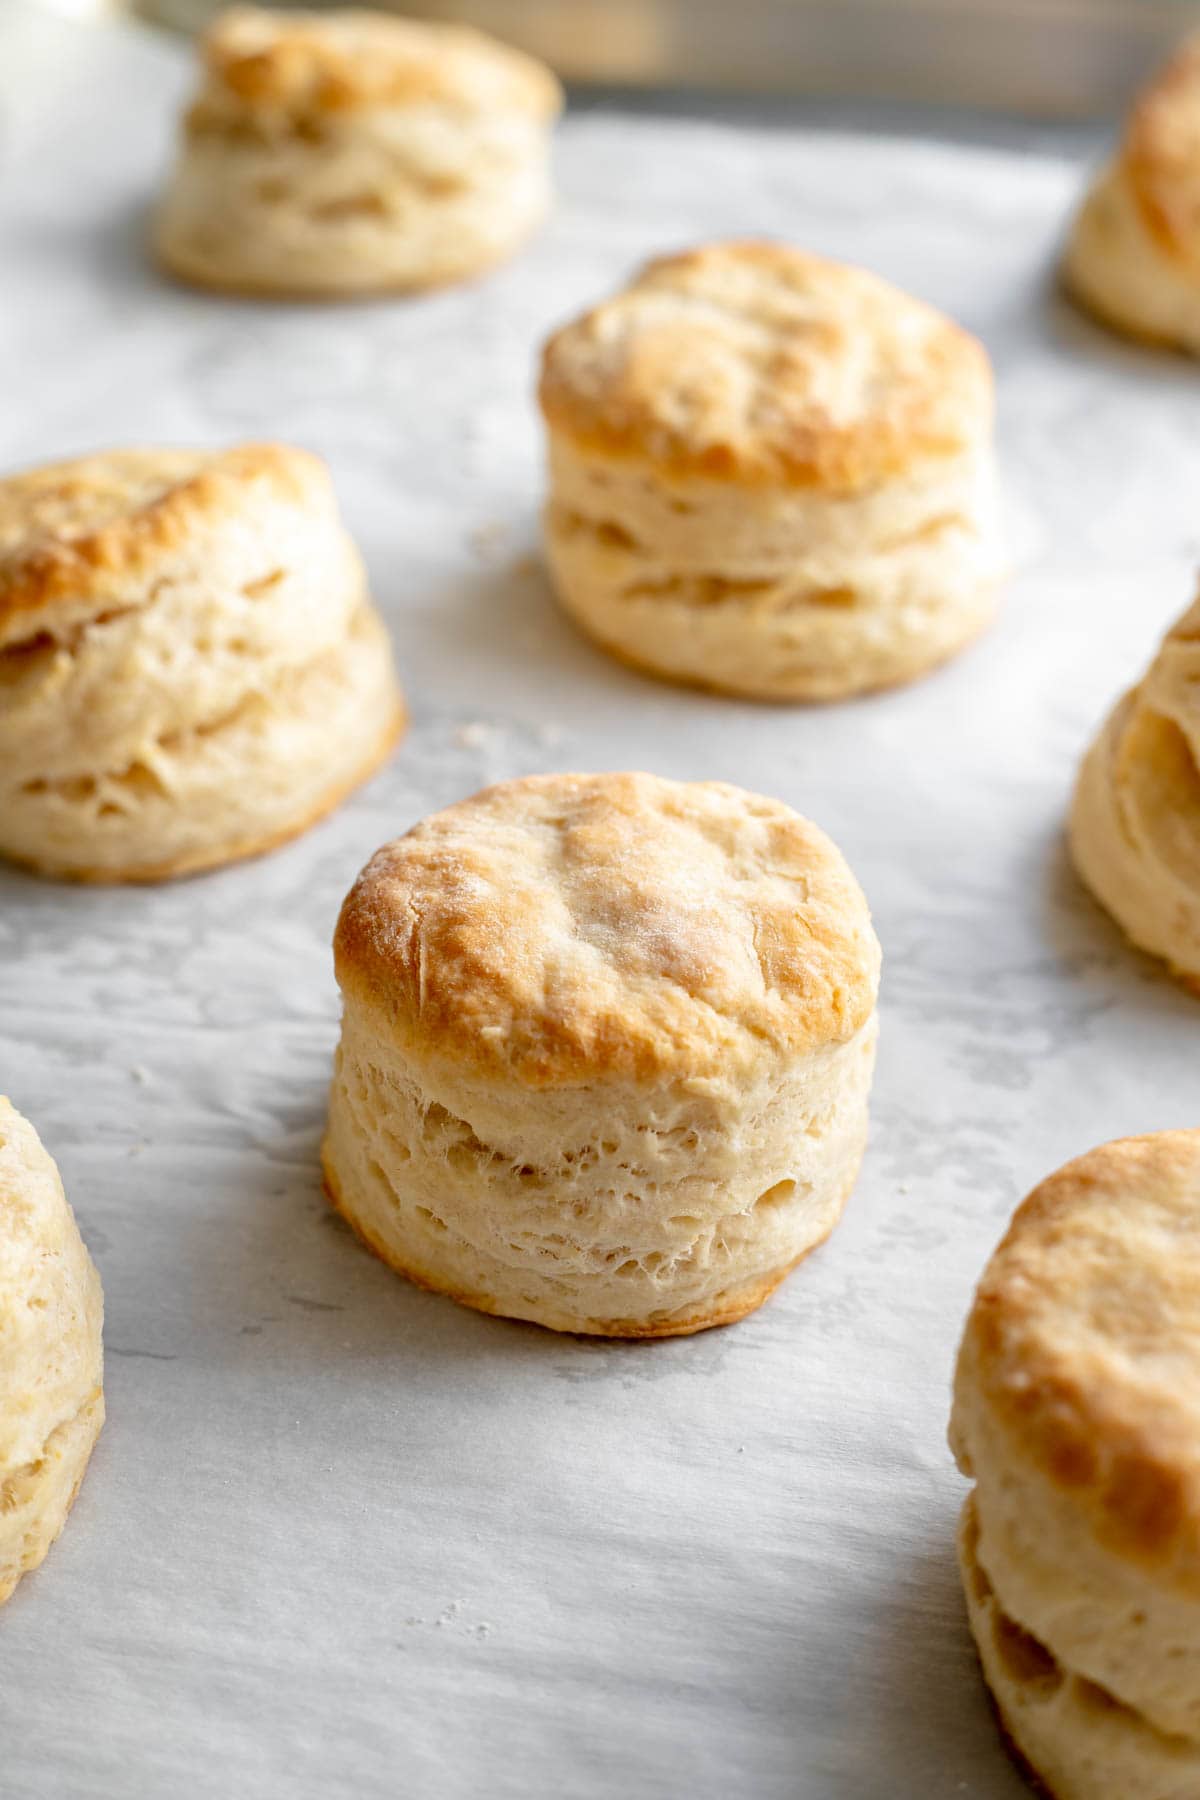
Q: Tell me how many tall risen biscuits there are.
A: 8